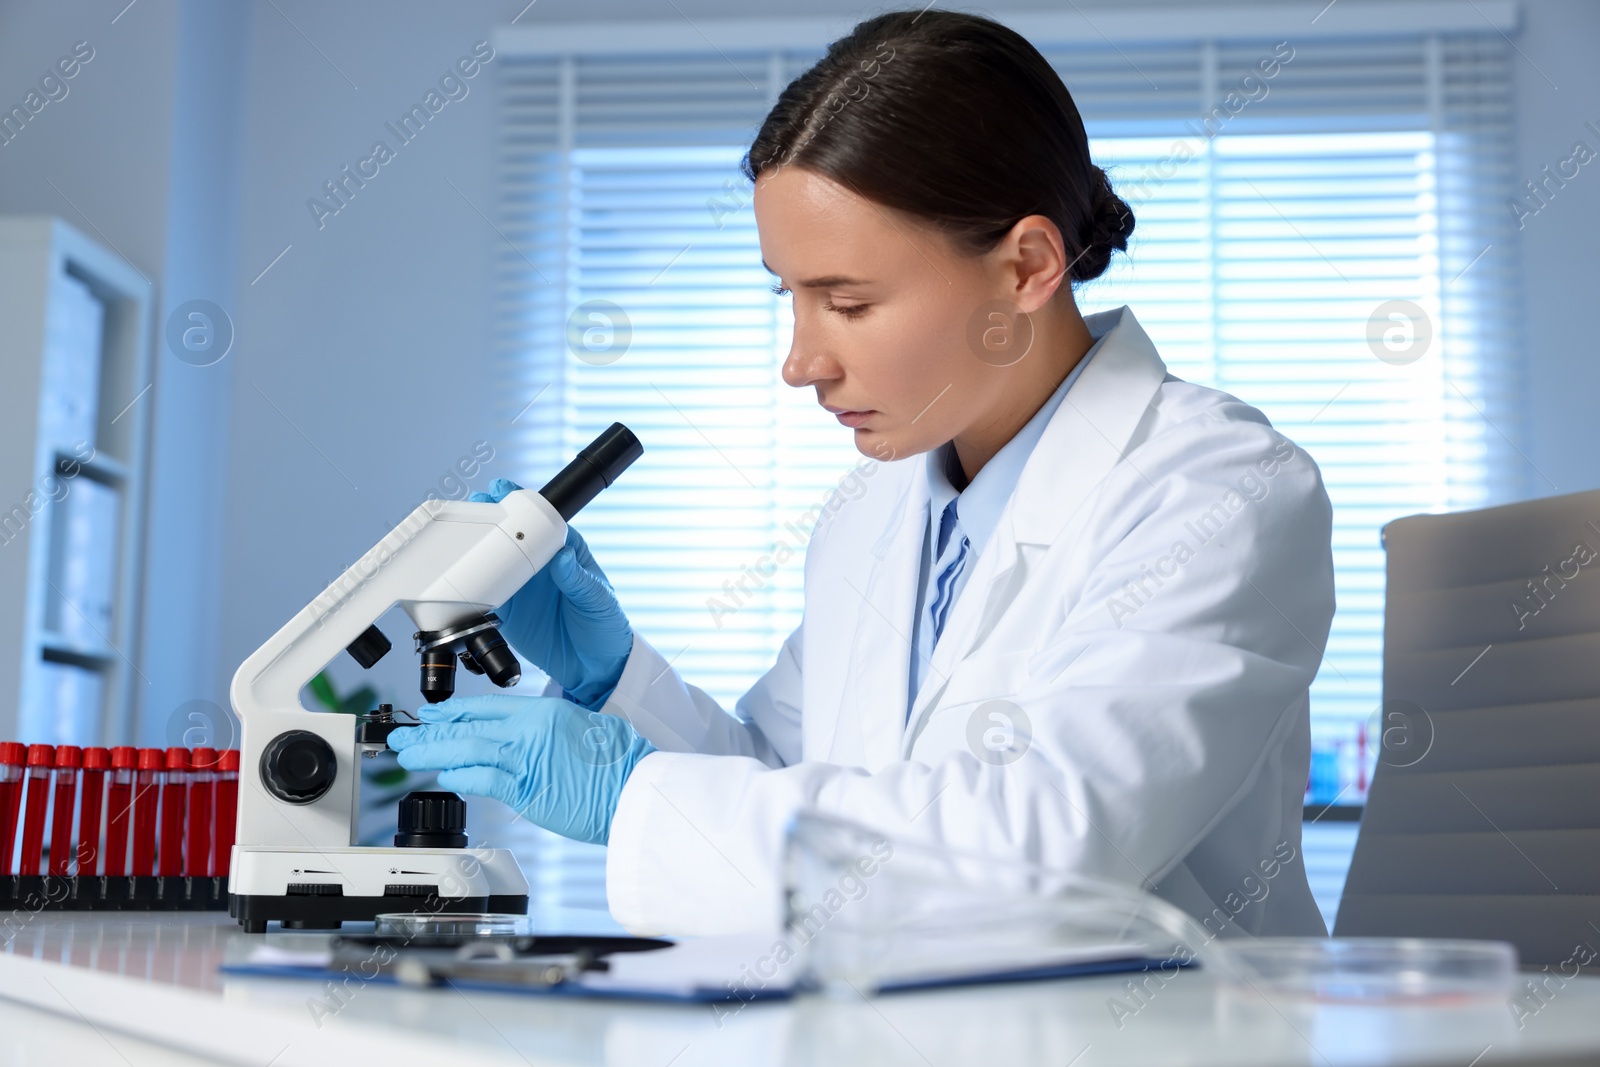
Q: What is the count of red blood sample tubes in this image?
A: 9